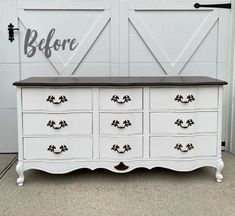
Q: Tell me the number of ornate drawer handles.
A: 9